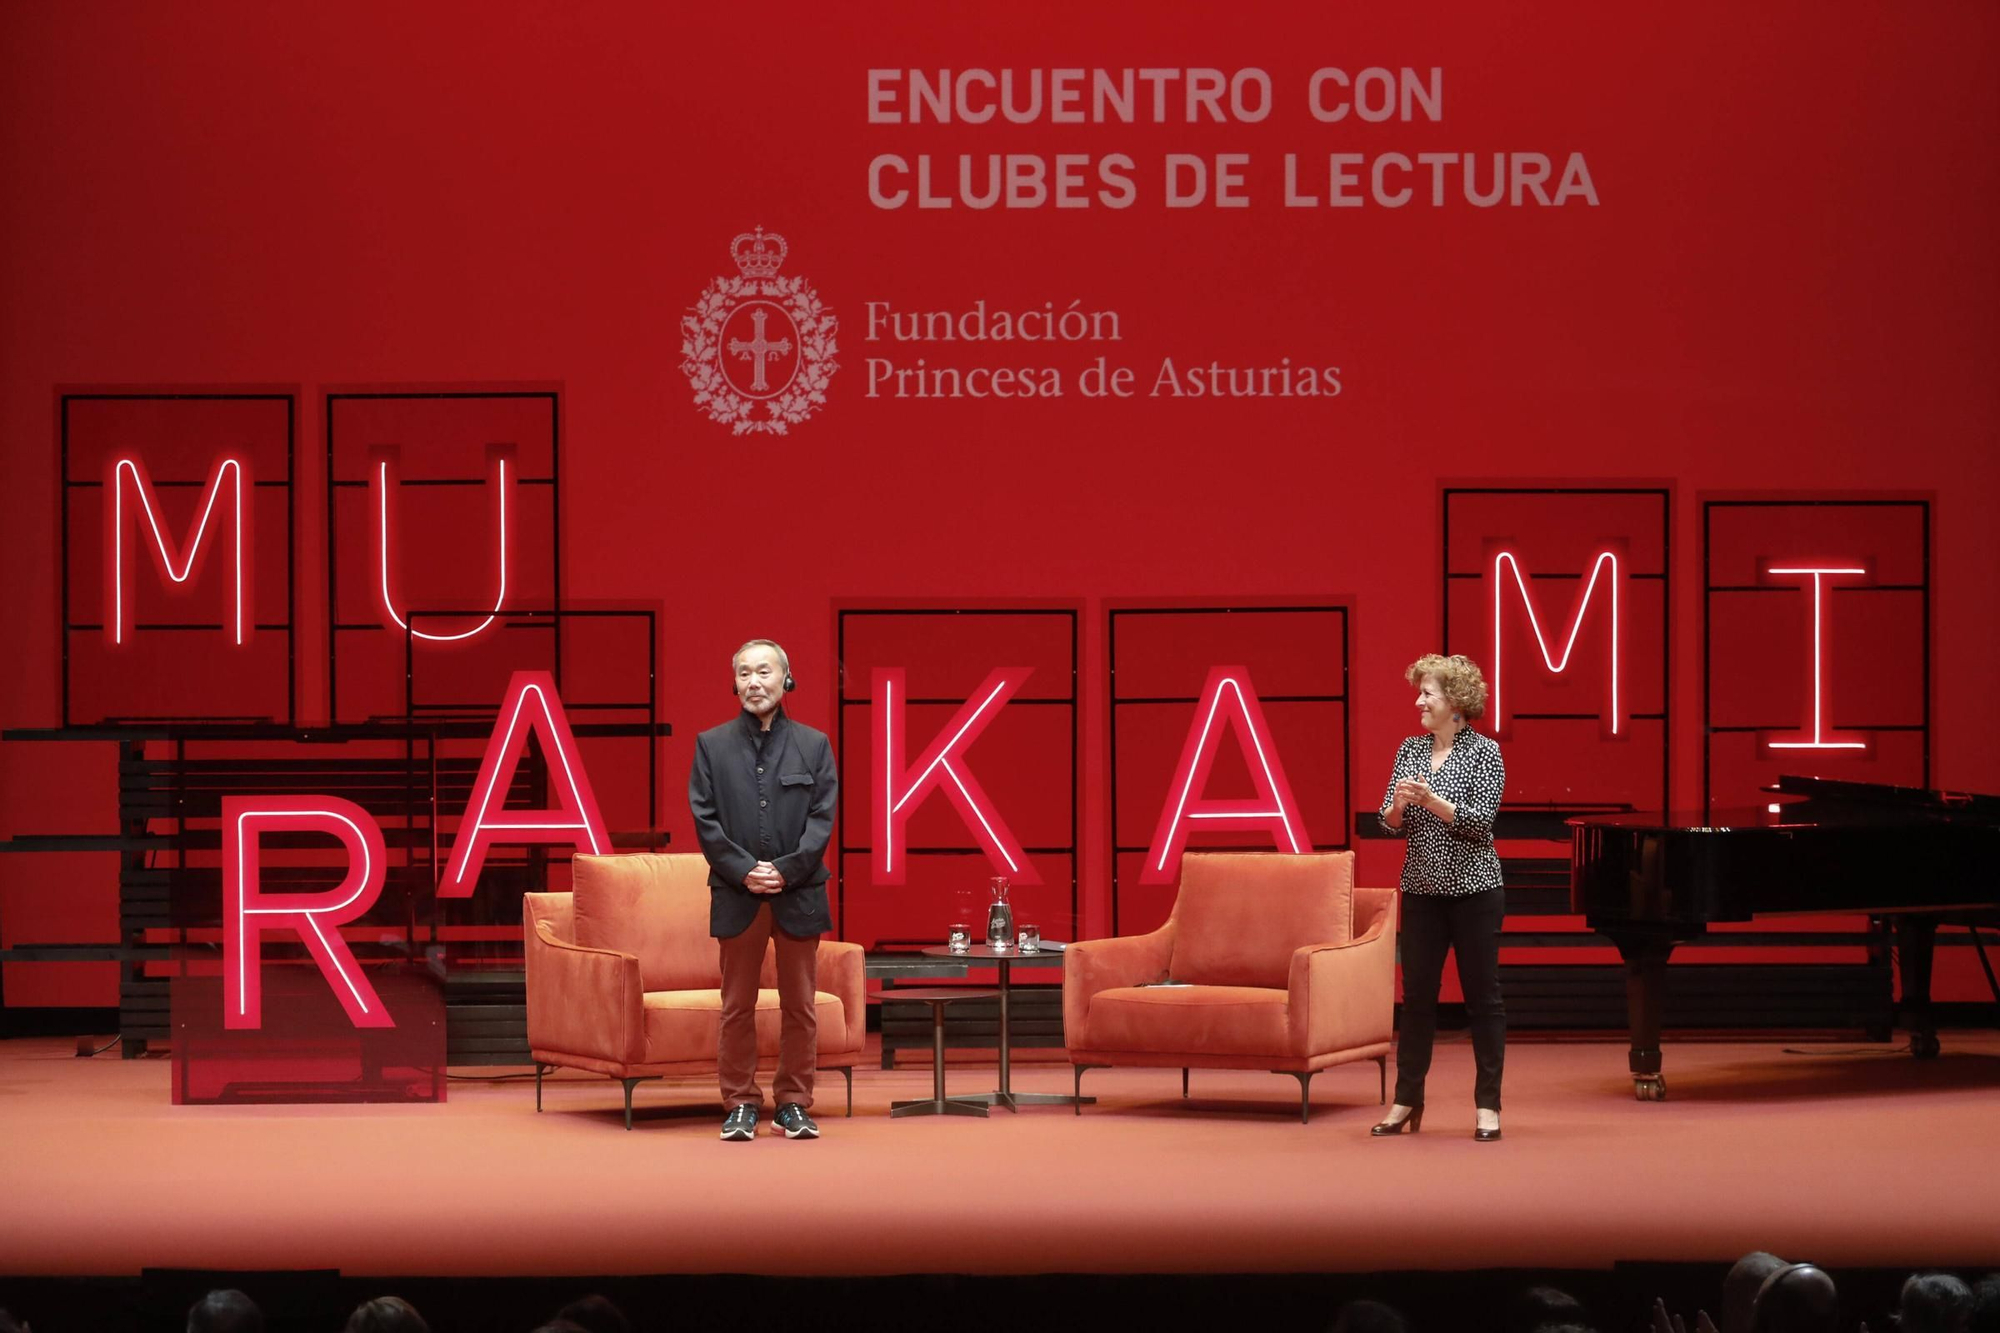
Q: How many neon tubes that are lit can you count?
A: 15